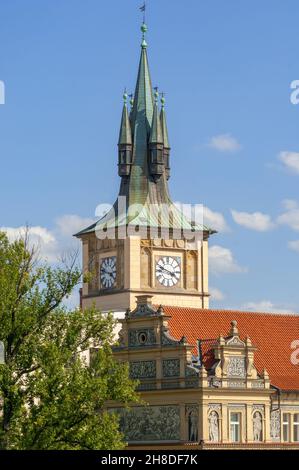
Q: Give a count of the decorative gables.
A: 2